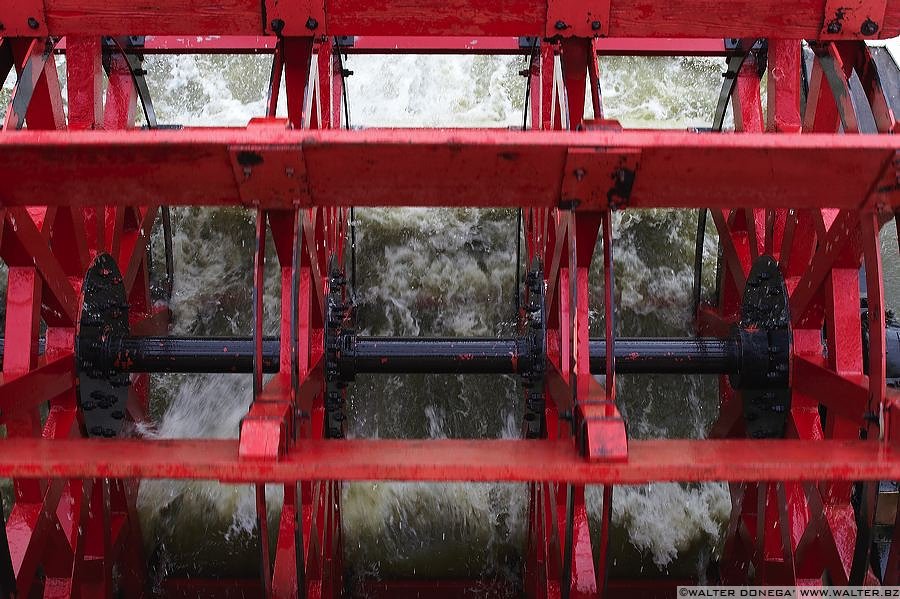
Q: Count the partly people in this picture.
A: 0